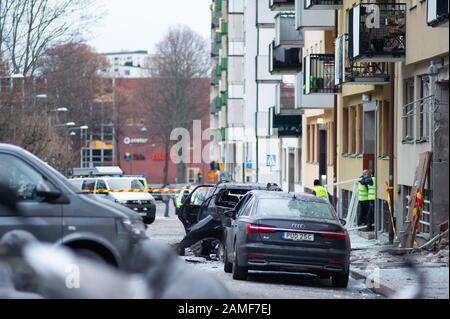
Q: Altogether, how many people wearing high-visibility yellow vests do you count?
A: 3